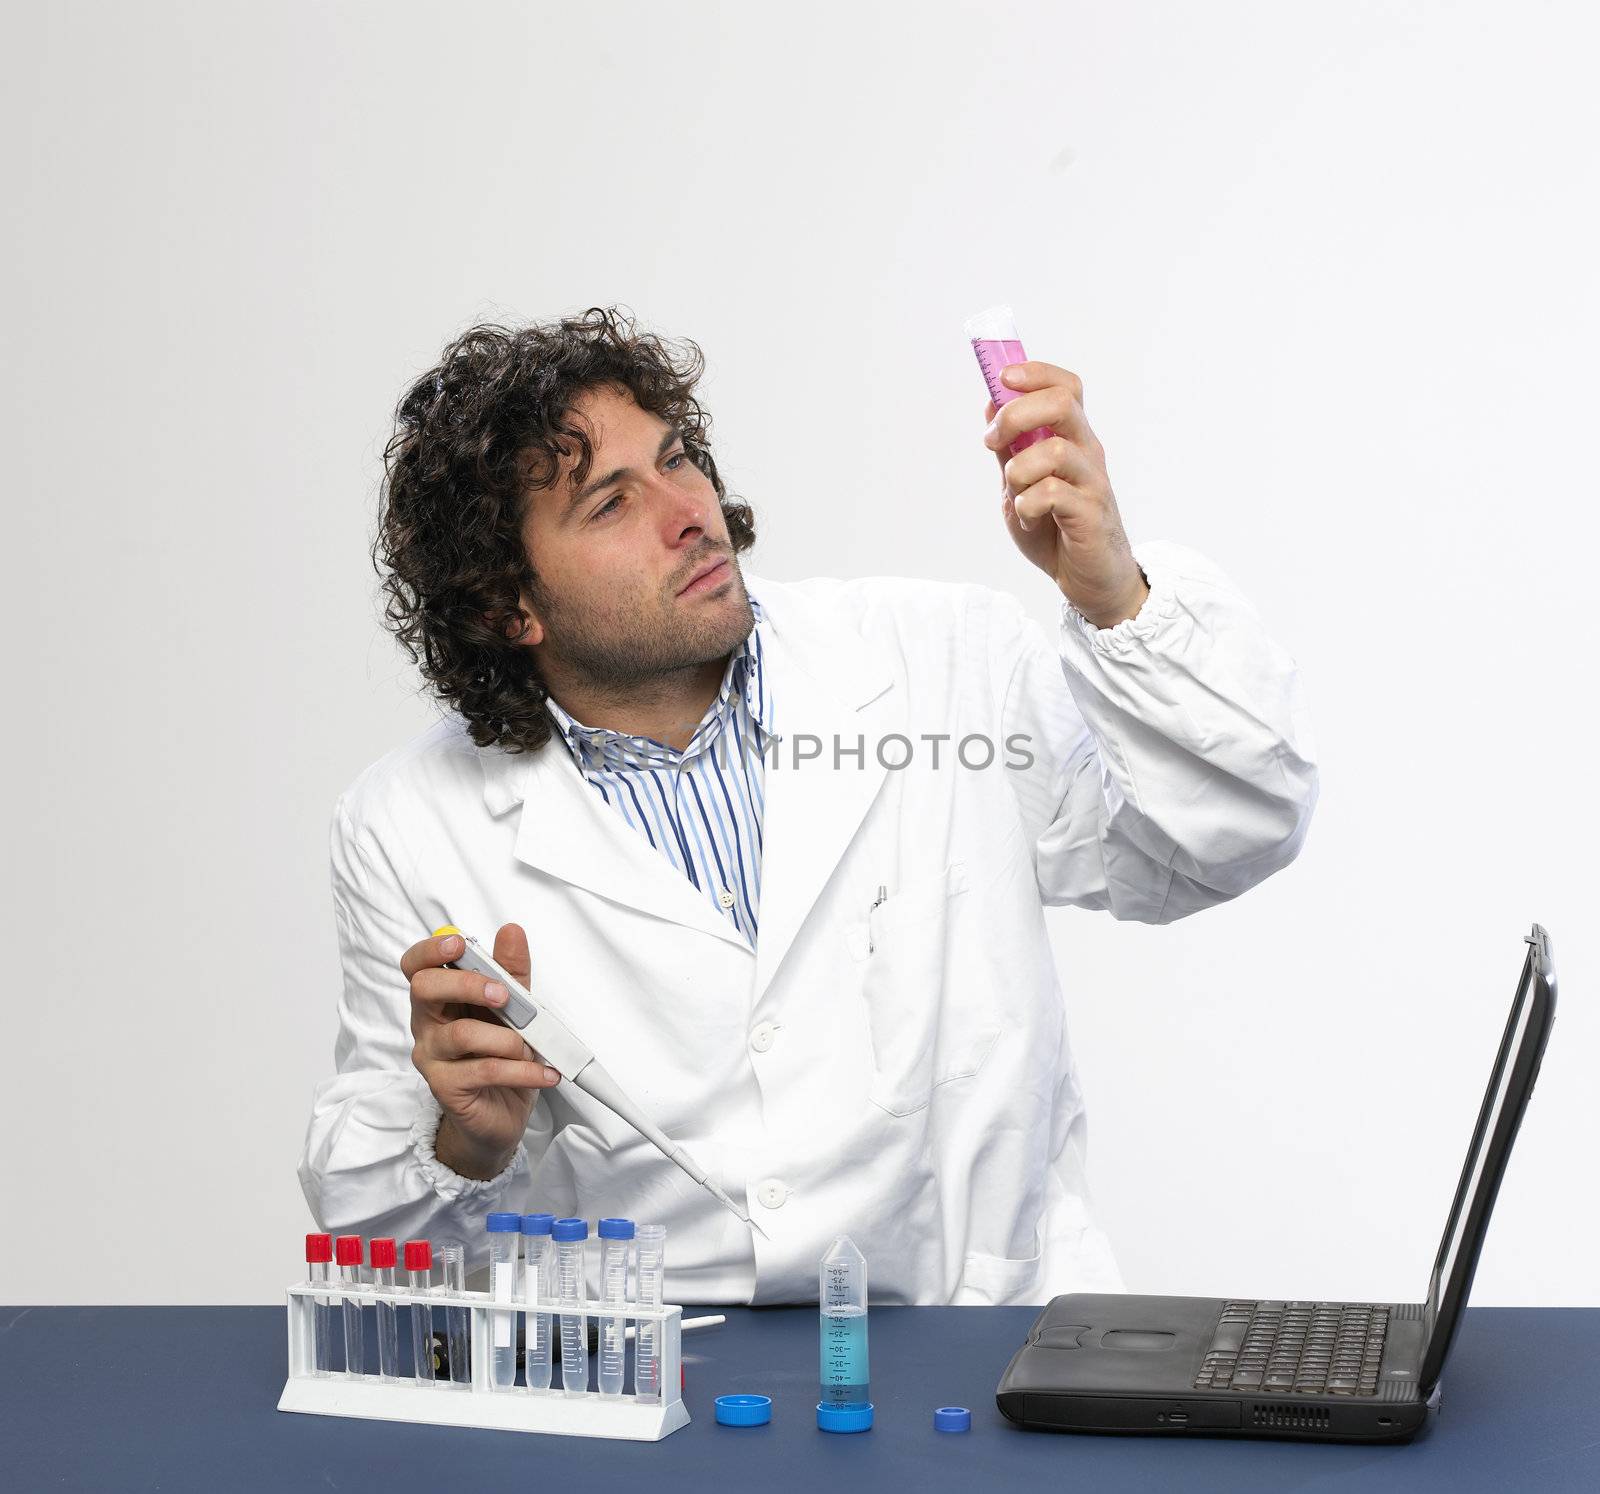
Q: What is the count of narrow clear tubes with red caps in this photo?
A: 4